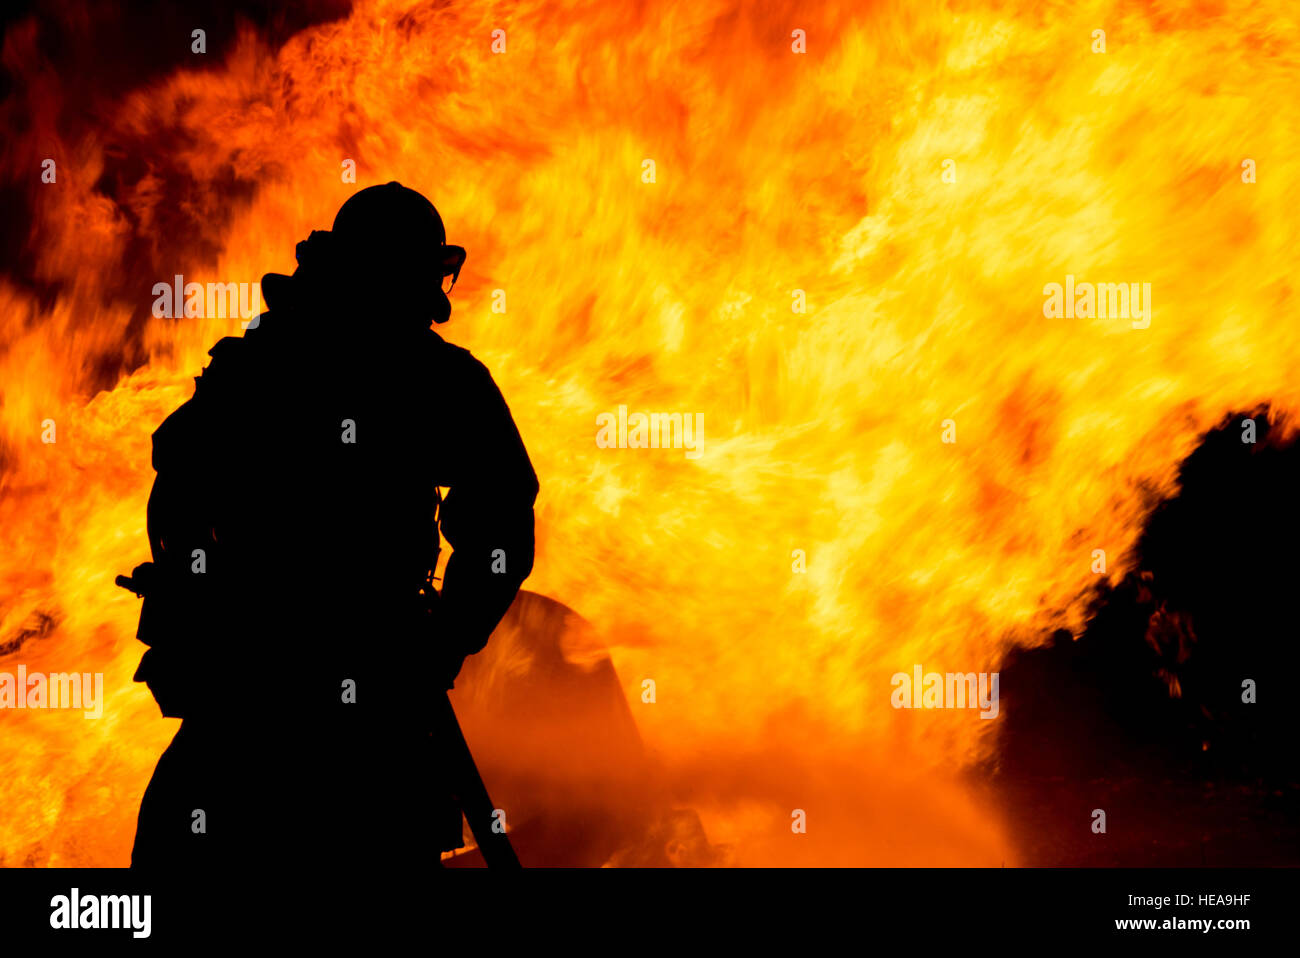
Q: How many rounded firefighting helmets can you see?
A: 1